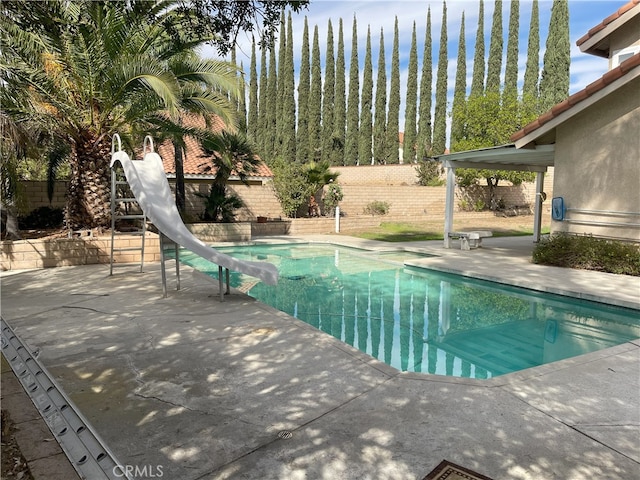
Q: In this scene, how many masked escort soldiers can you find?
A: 0